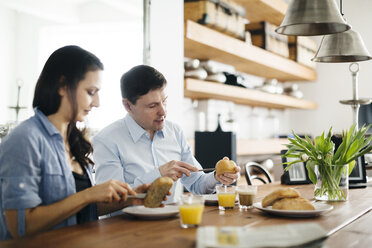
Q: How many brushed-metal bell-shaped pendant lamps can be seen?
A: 2